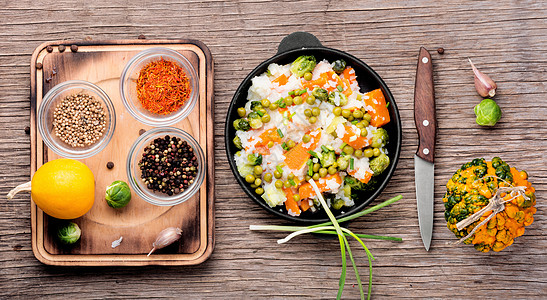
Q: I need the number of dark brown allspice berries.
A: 9